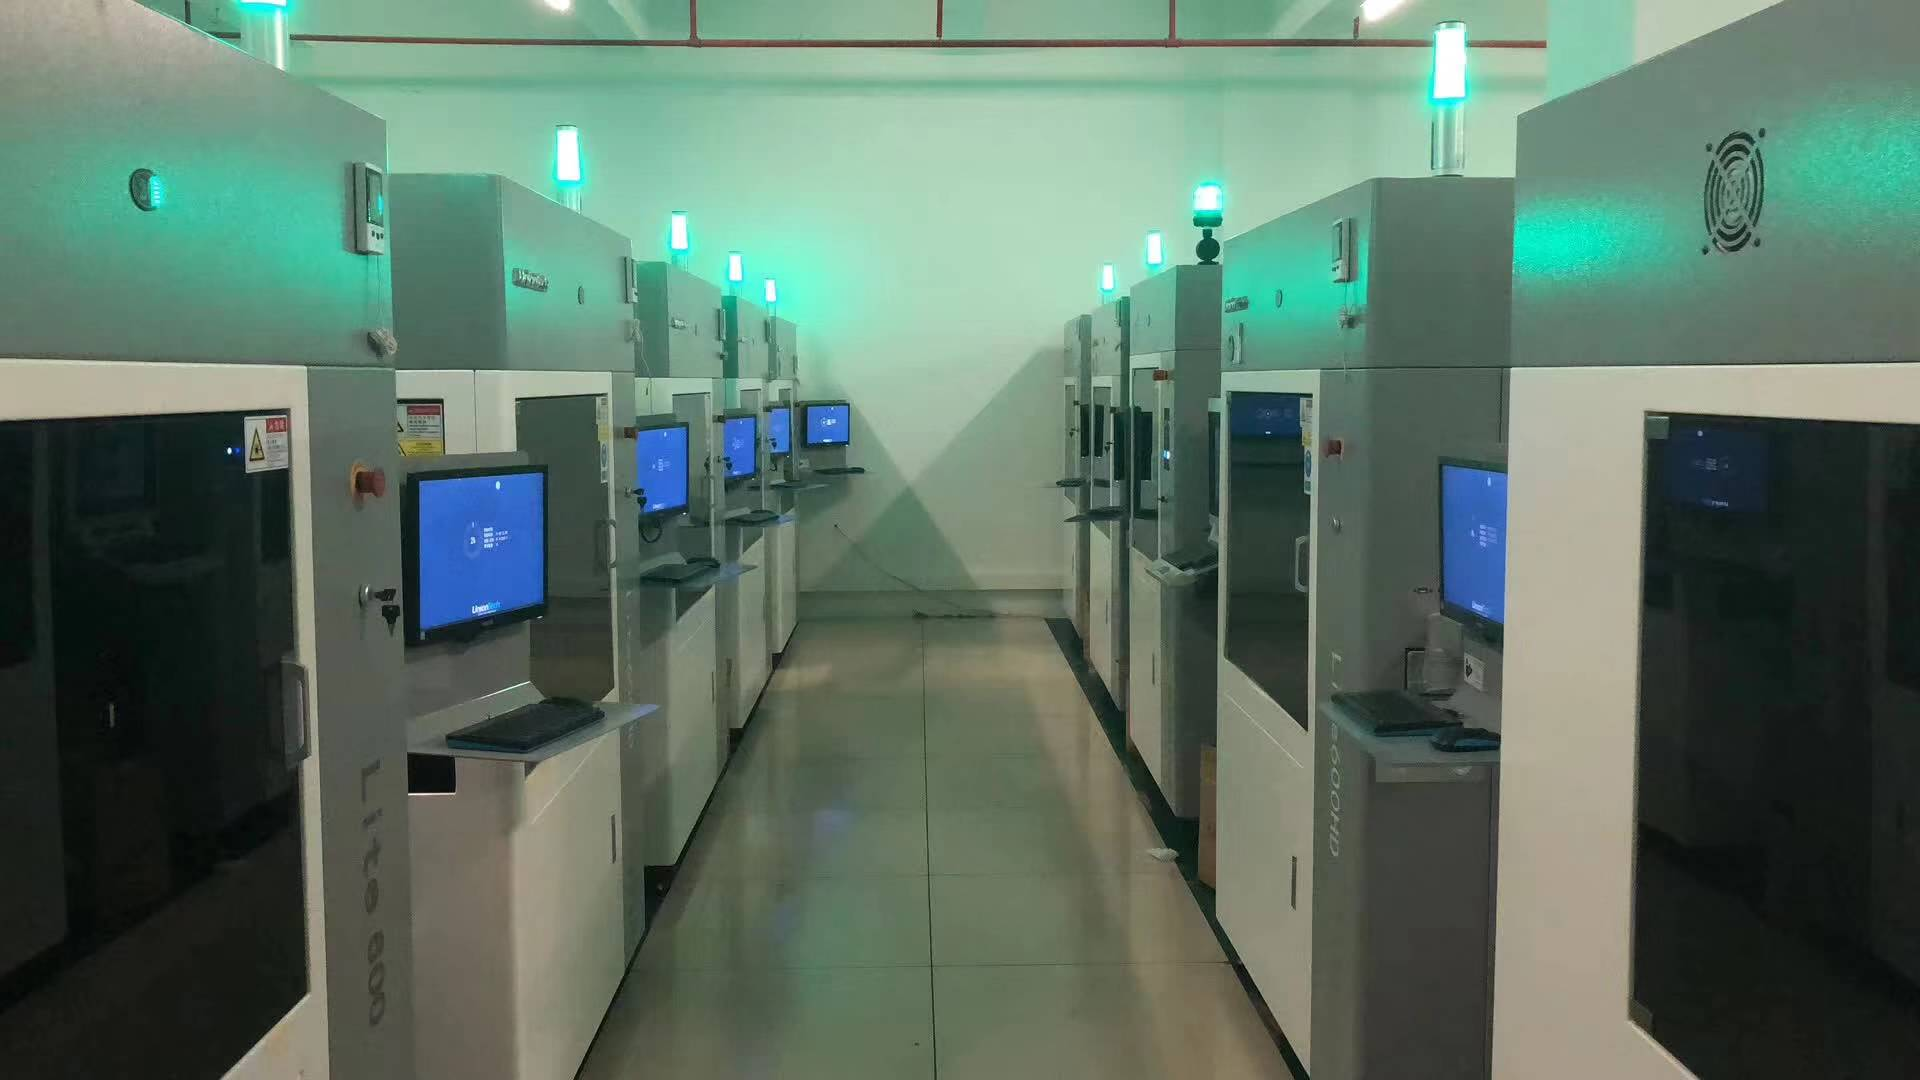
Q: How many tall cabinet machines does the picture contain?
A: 10